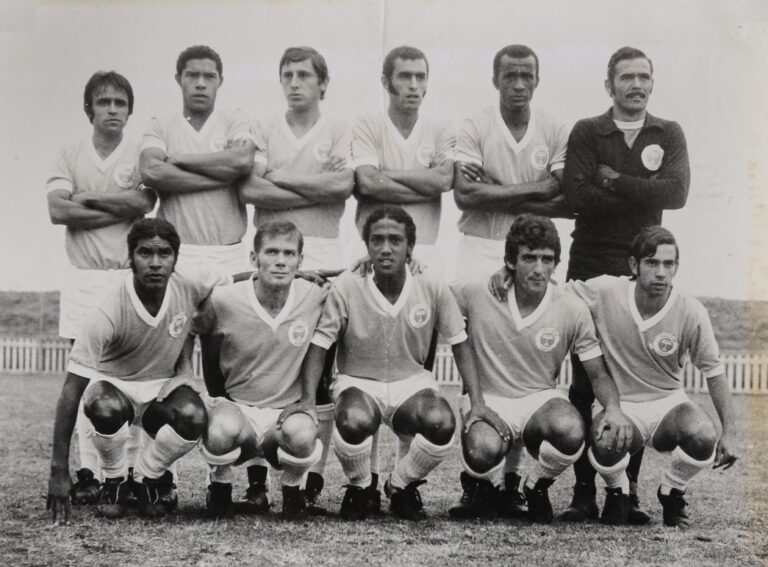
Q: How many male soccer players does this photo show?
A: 11